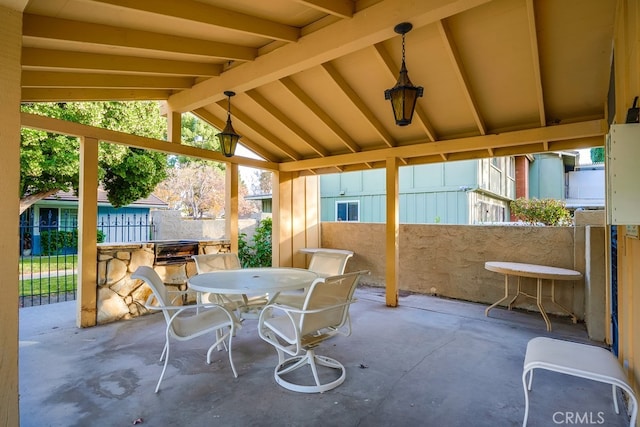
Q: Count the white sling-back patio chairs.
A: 4